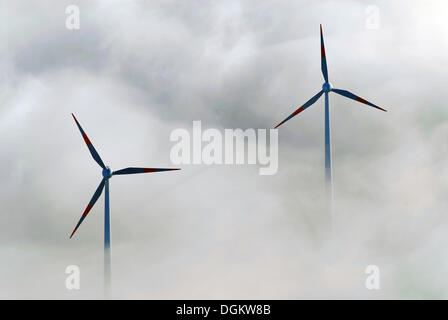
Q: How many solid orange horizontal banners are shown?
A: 0